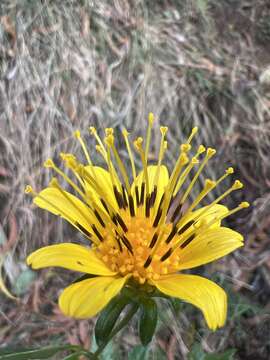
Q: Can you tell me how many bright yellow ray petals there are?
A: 8